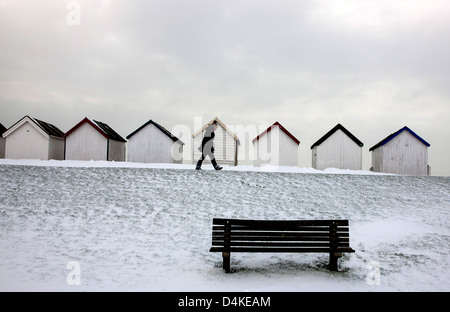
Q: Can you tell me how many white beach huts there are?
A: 7